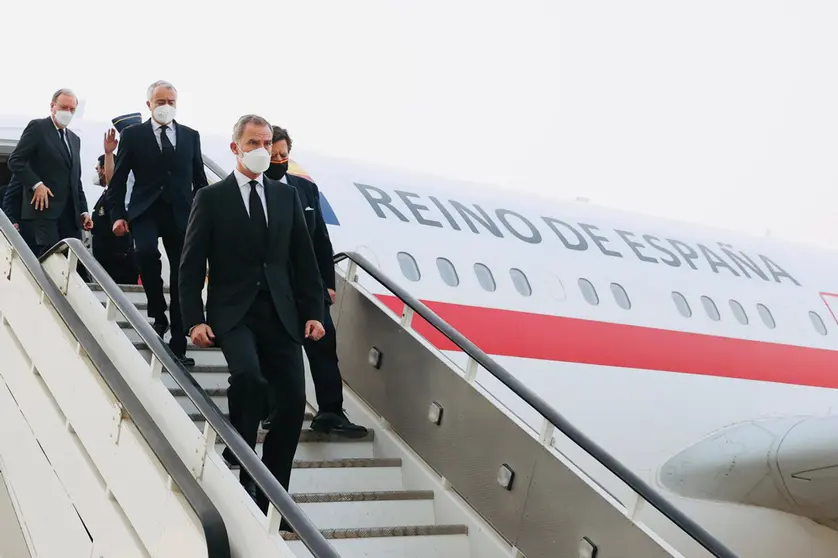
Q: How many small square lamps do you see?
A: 4